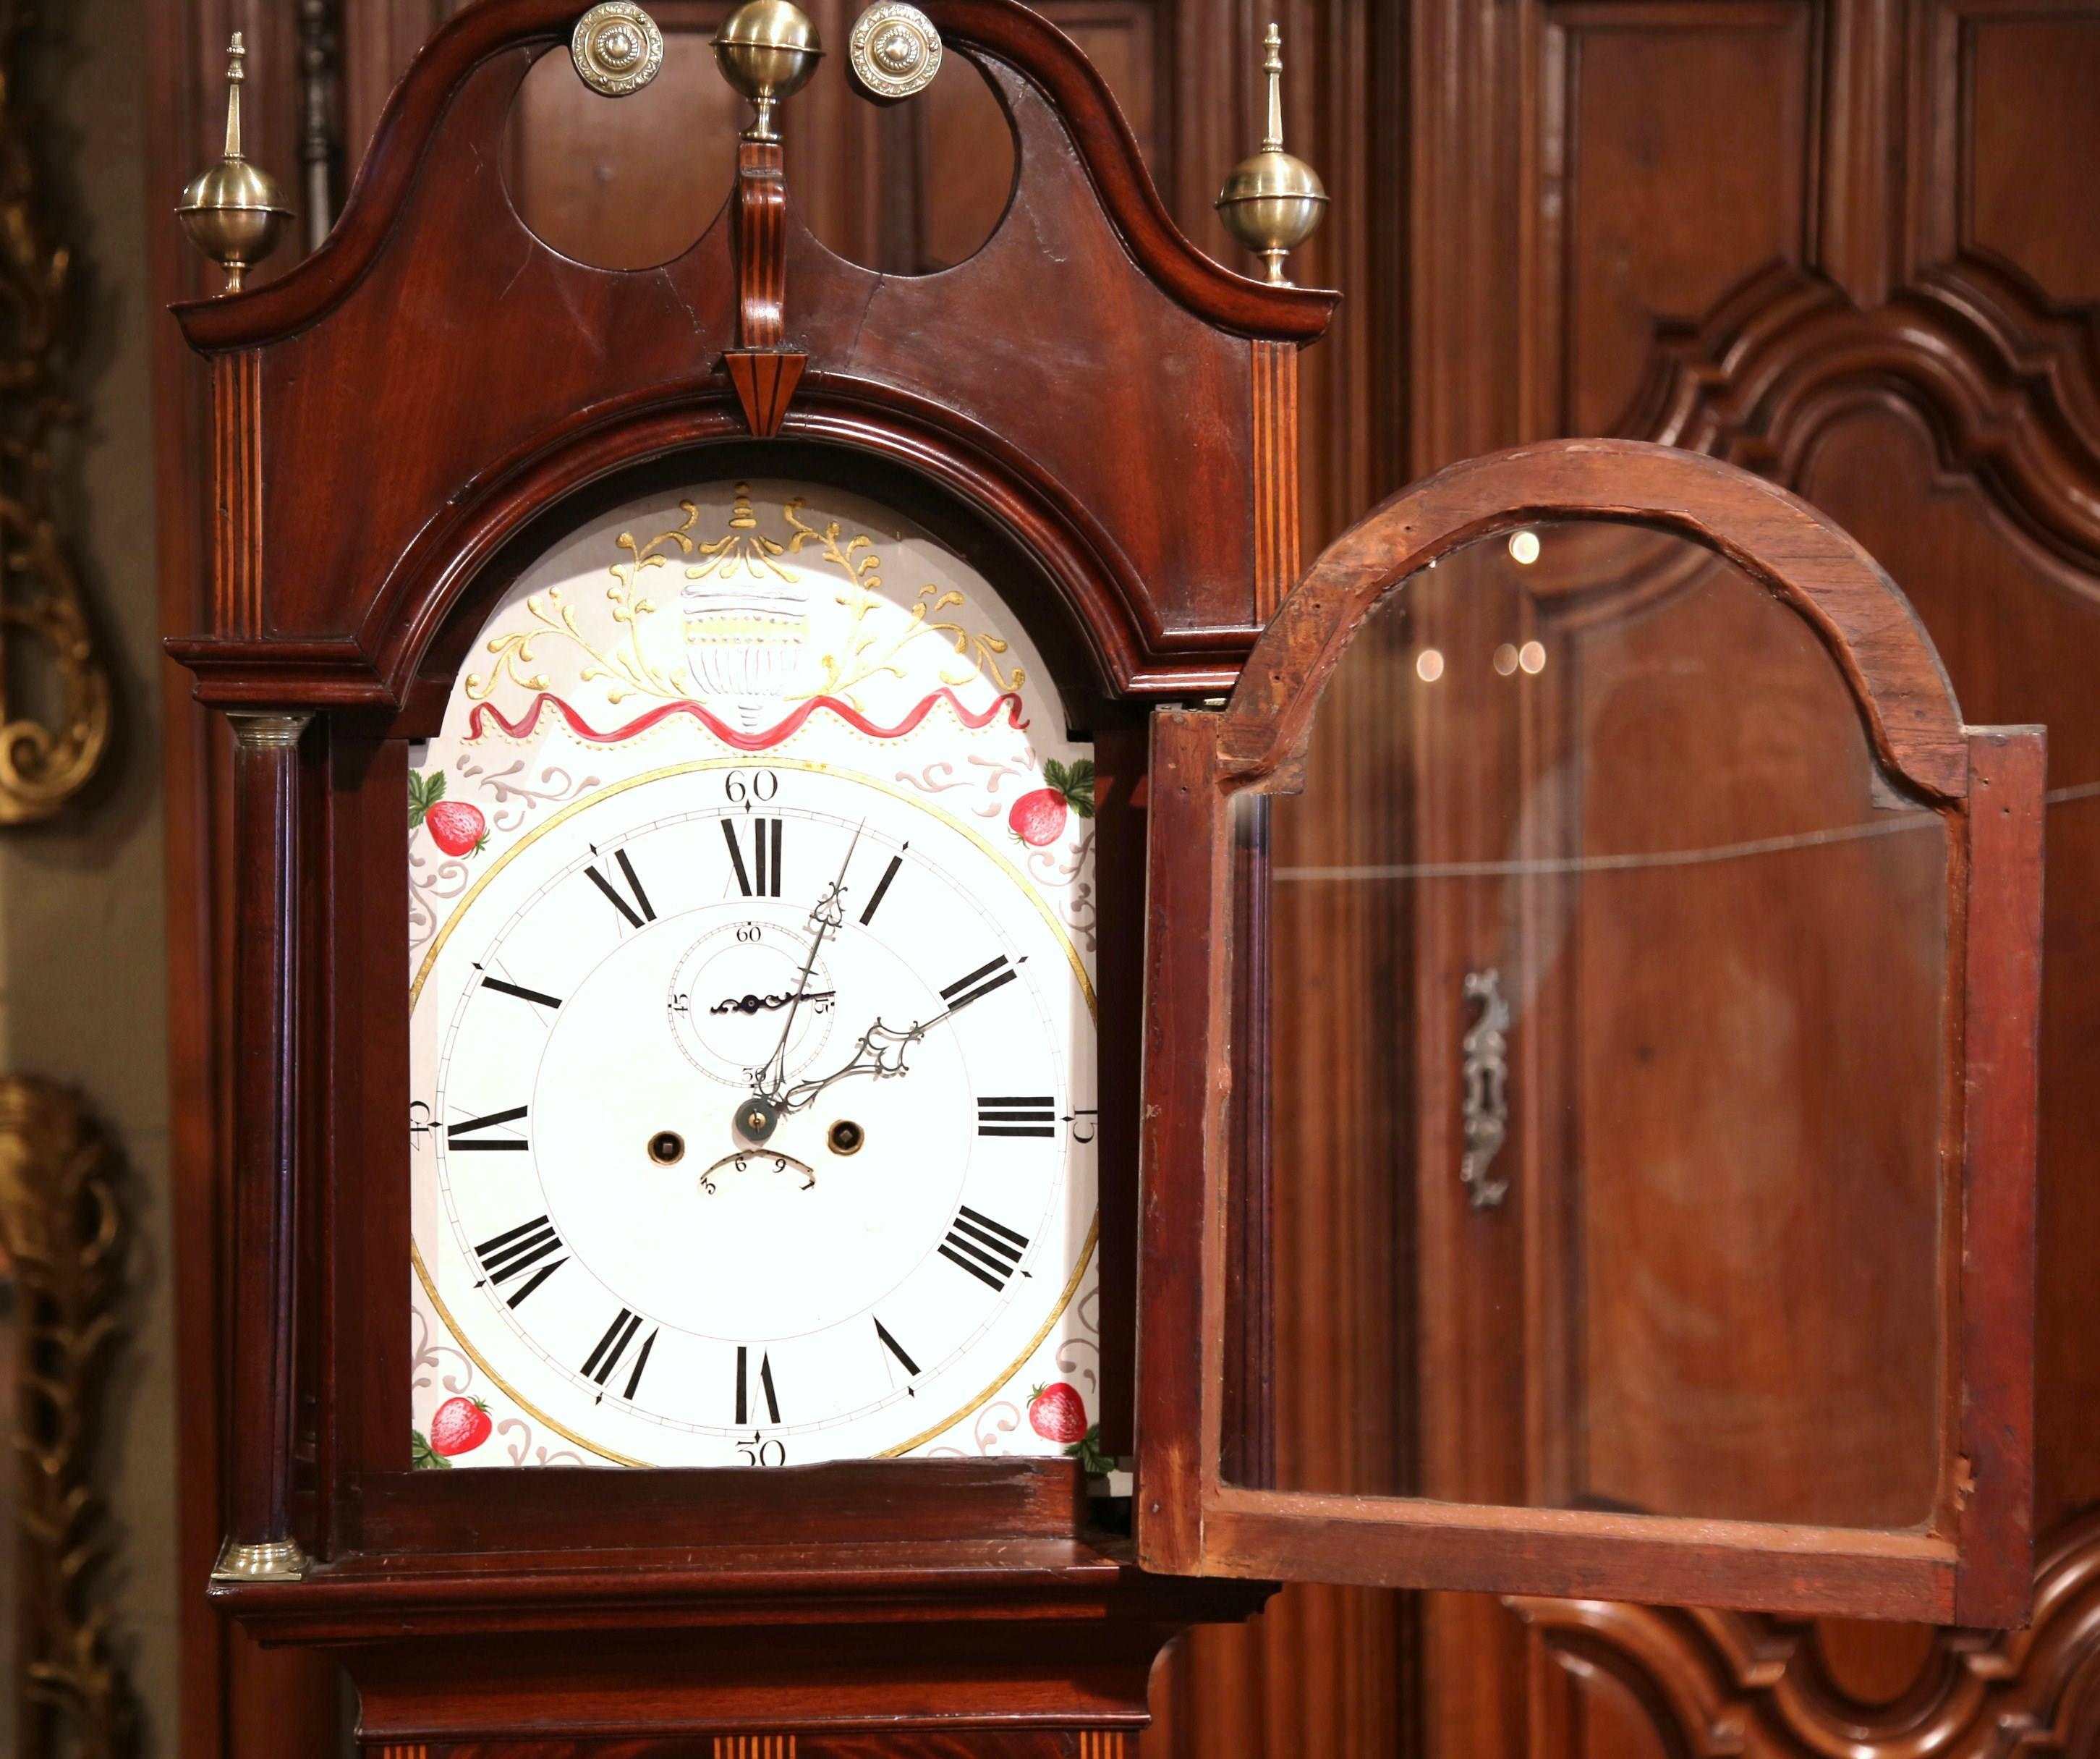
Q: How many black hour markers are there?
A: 12